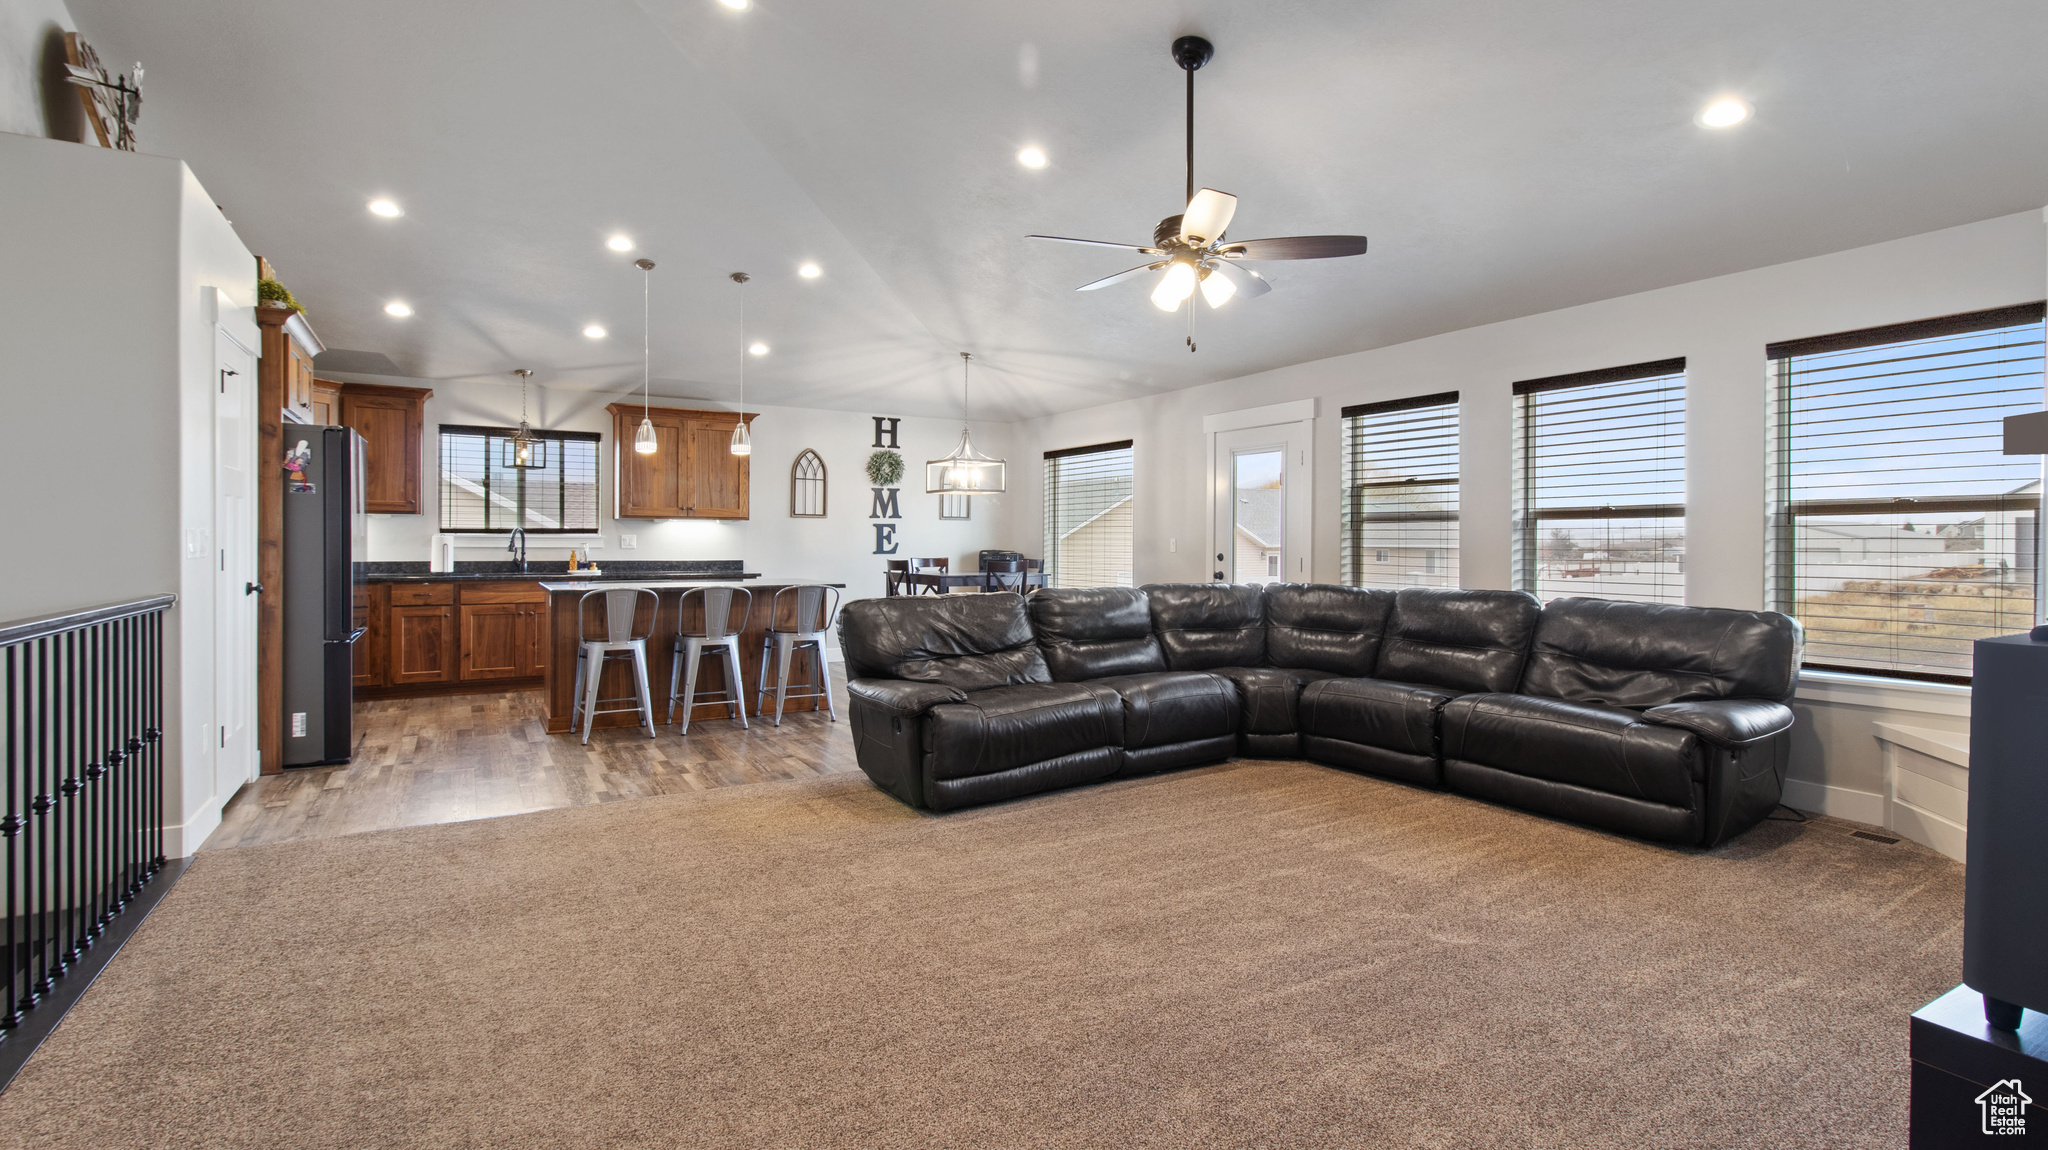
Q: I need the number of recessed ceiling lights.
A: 9